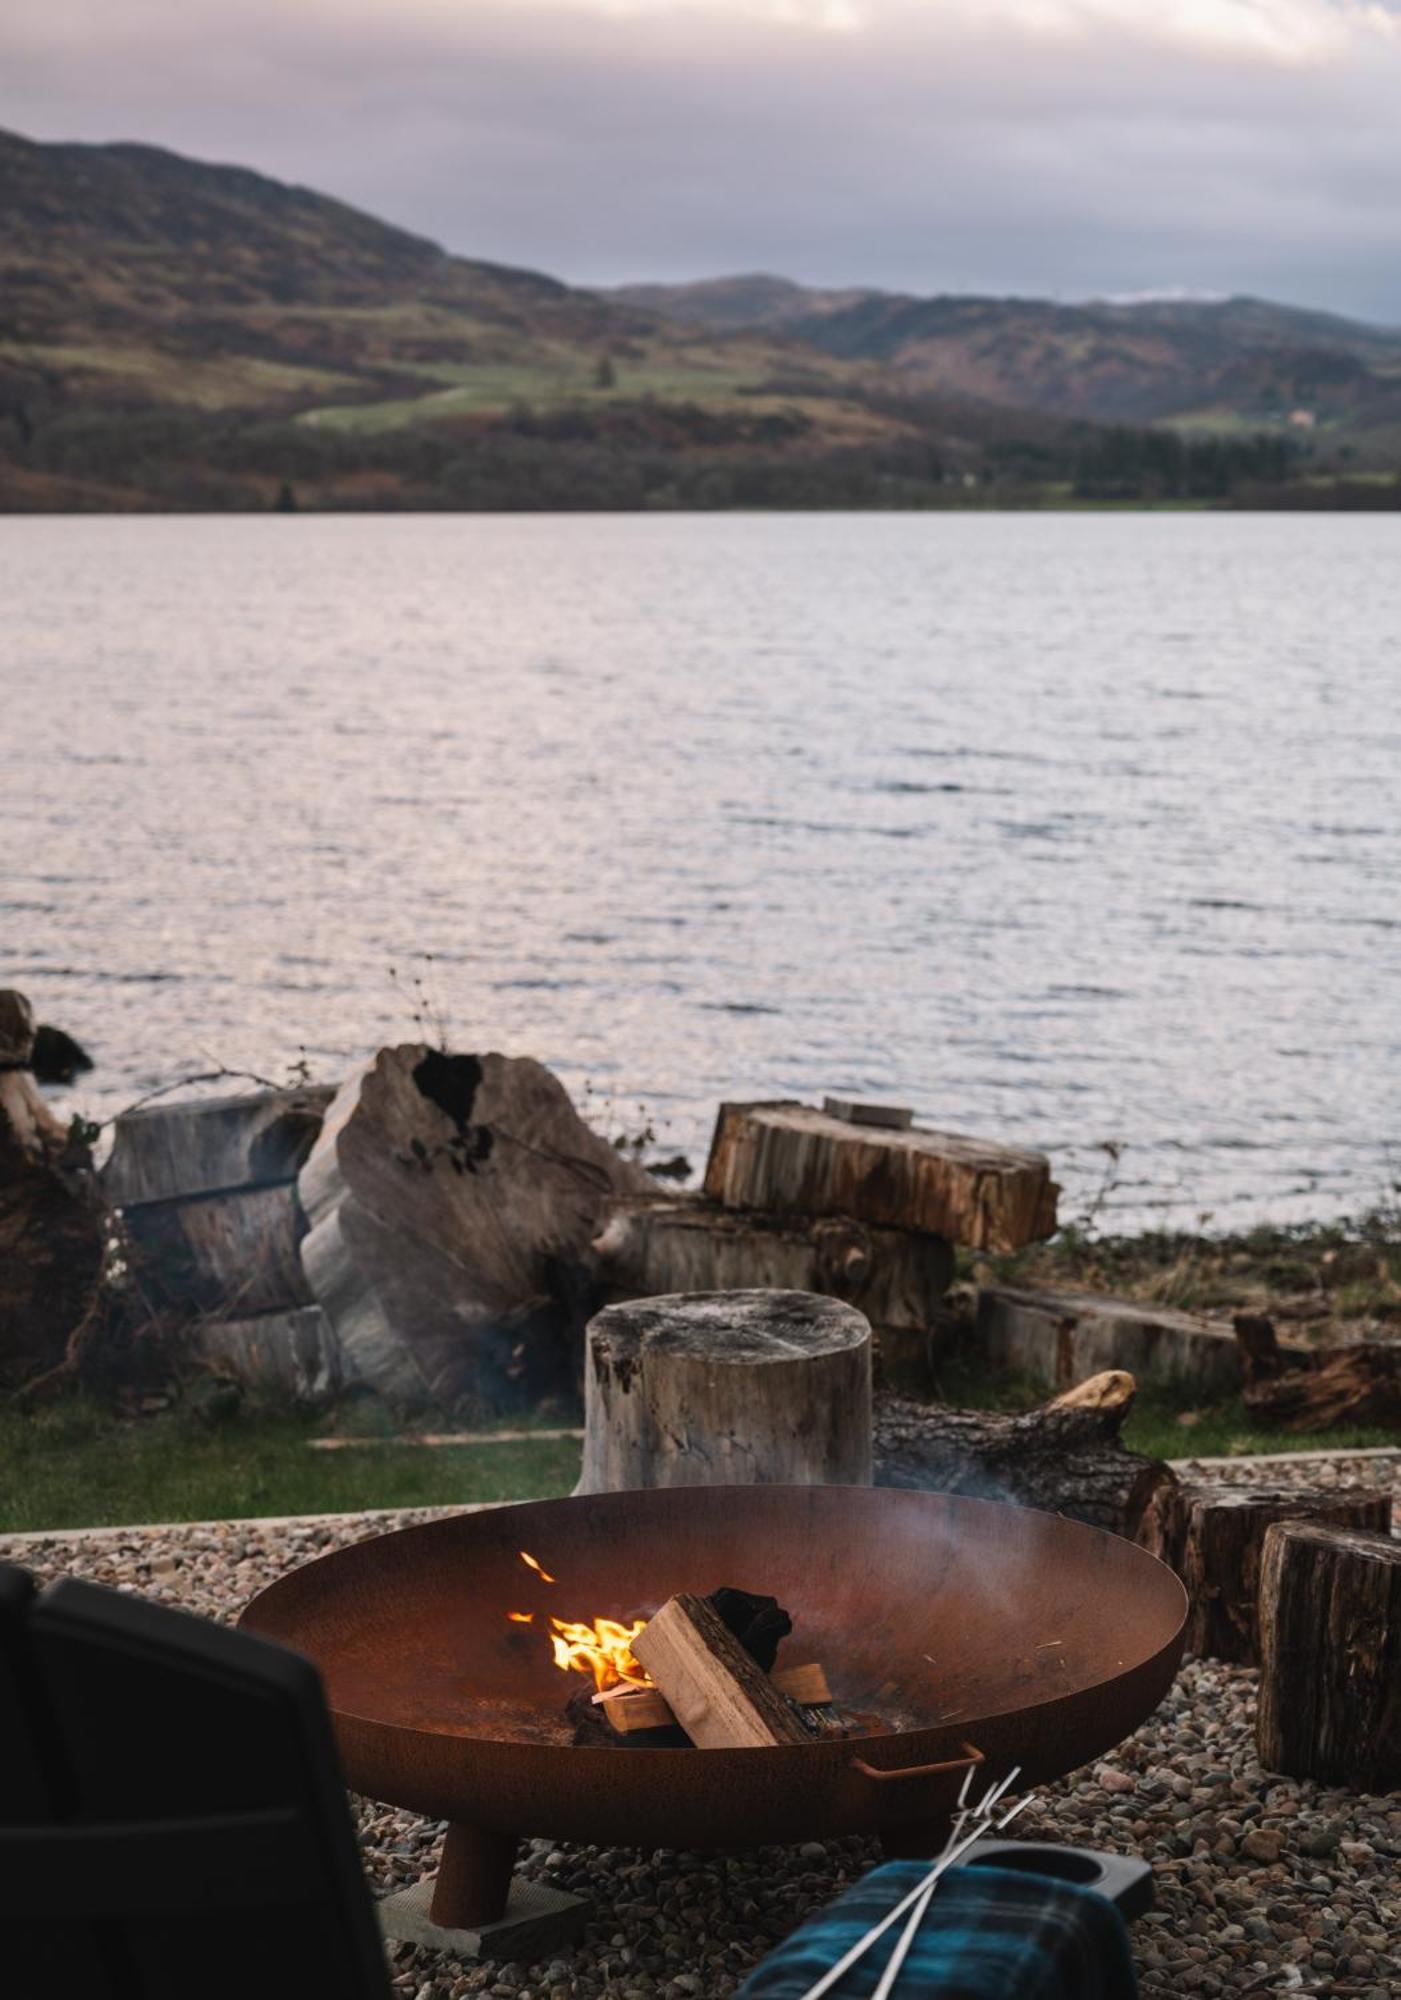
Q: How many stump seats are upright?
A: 3